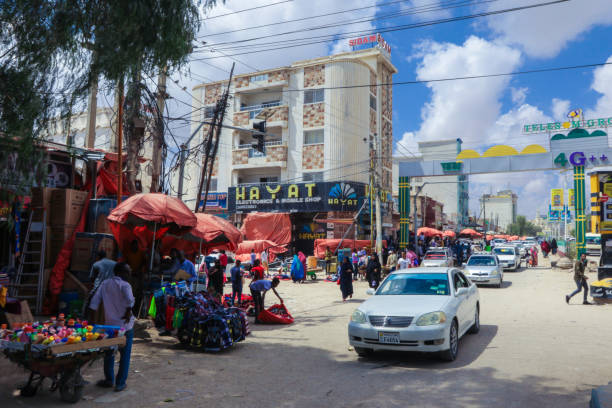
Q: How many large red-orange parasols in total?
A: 2